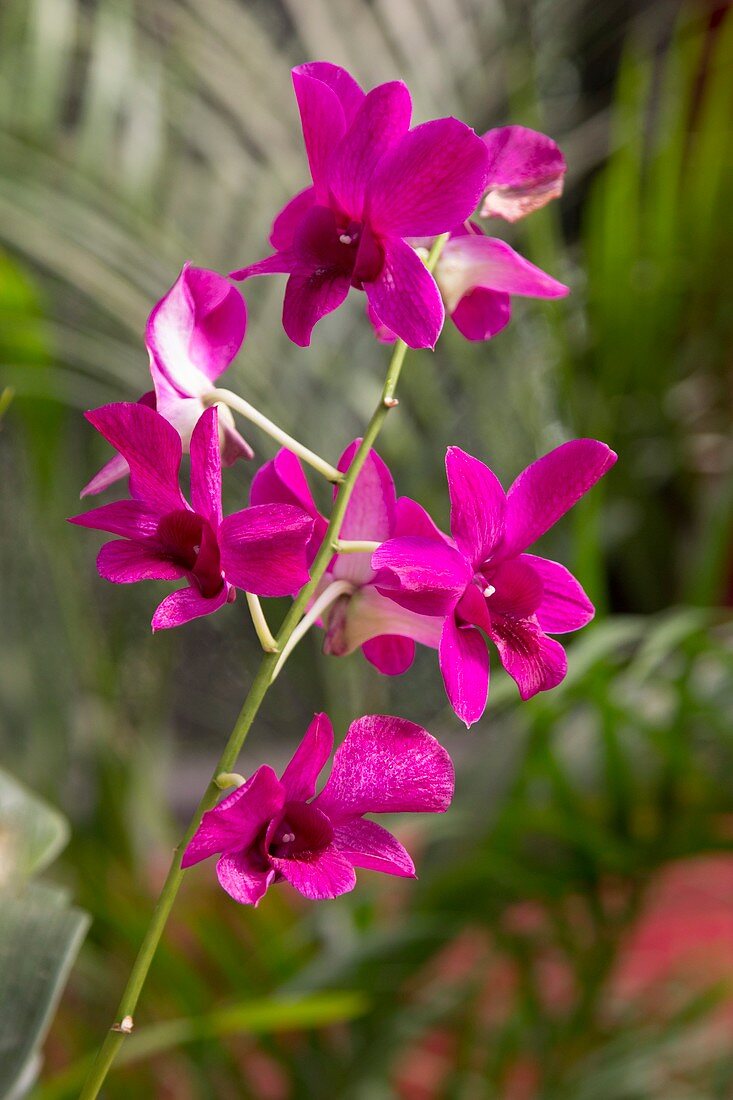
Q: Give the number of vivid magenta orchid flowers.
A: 7